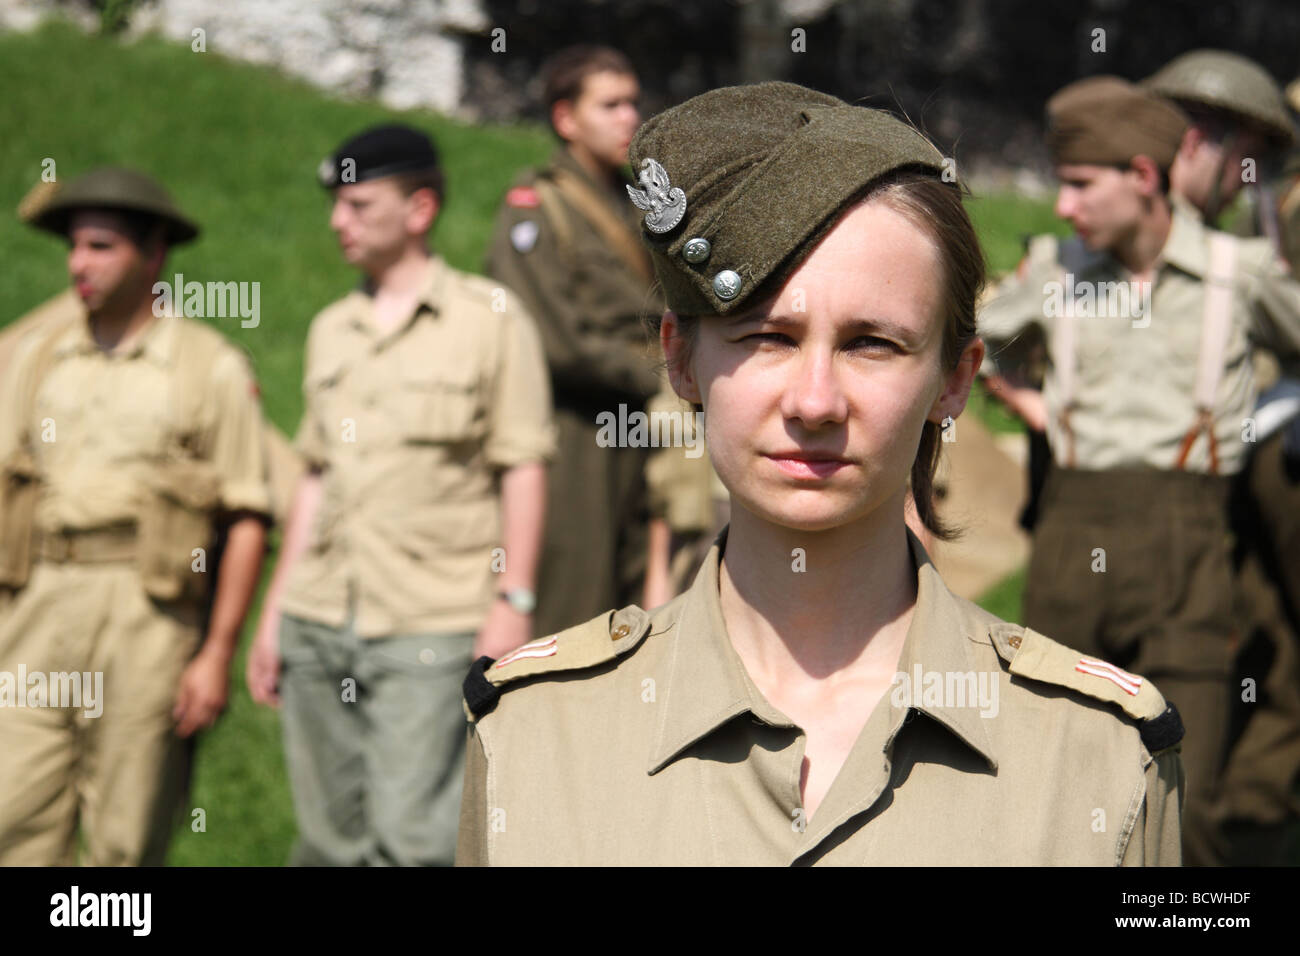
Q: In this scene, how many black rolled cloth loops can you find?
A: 2